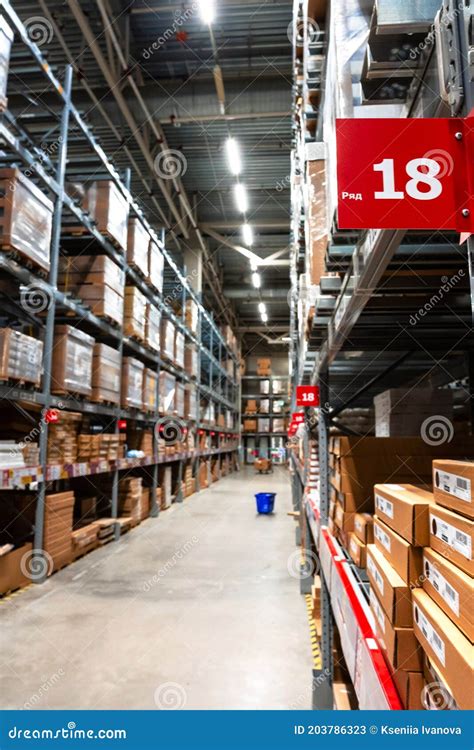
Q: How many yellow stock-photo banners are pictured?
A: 0